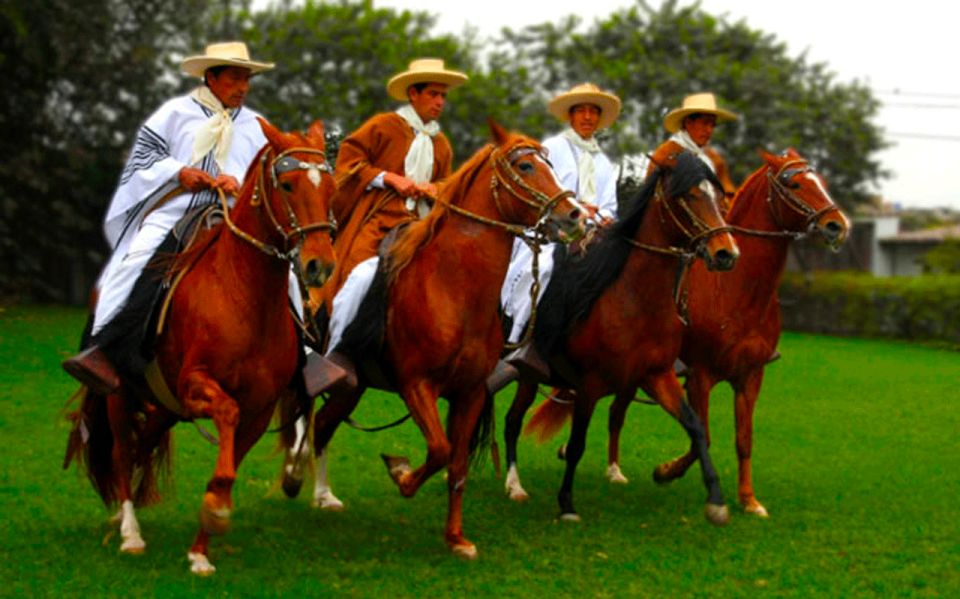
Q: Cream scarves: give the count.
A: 4